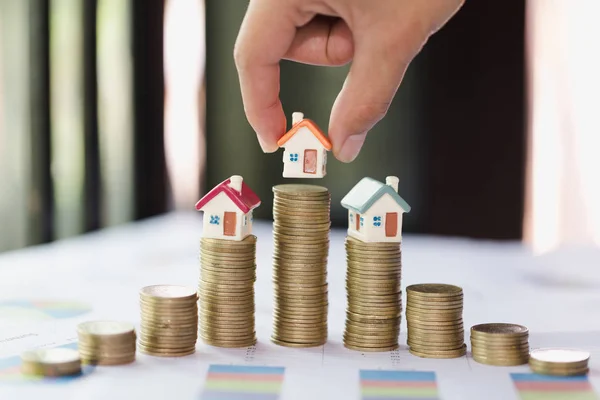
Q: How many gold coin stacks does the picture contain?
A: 9